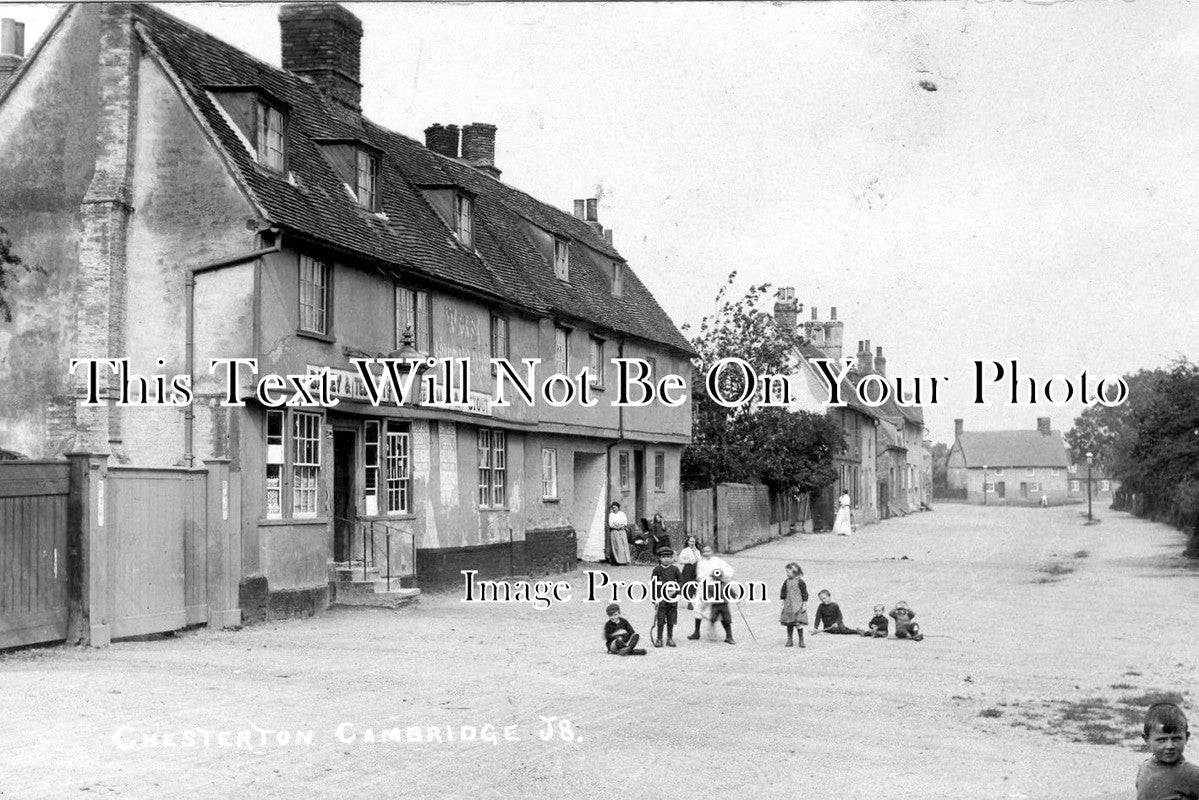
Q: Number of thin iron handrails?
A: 2